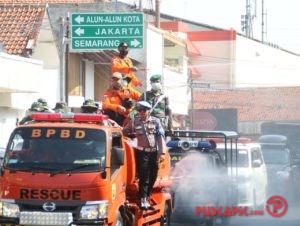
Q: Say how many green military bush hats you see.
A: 4